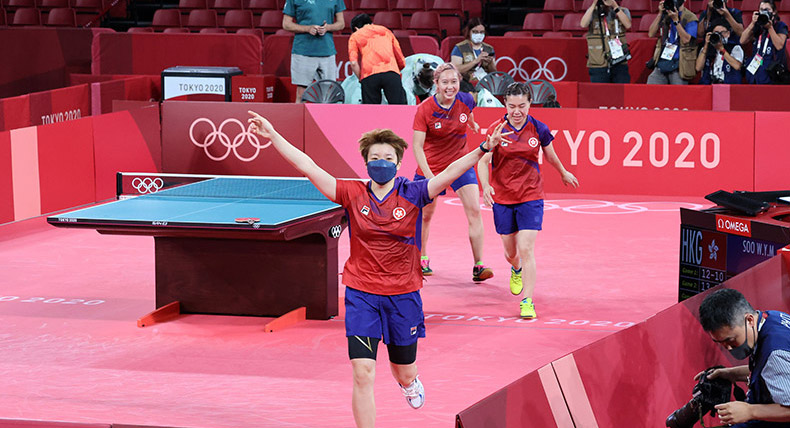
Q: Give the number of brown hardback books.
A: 0